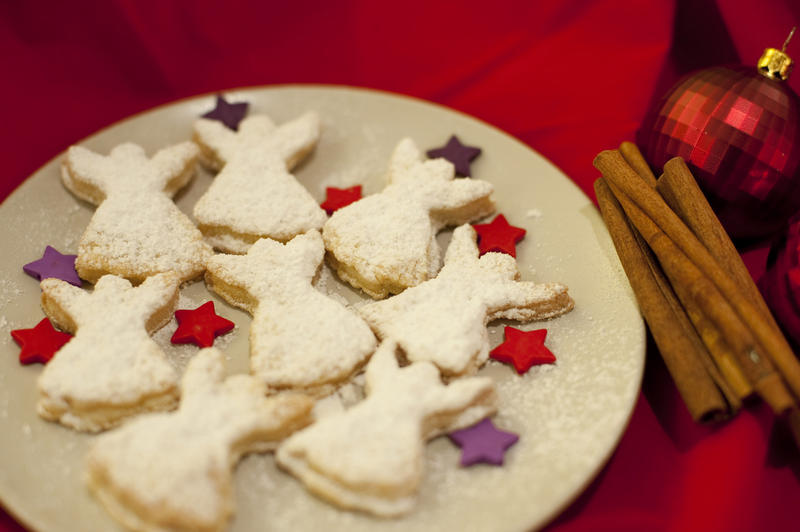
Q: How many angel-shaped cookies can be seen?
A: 8